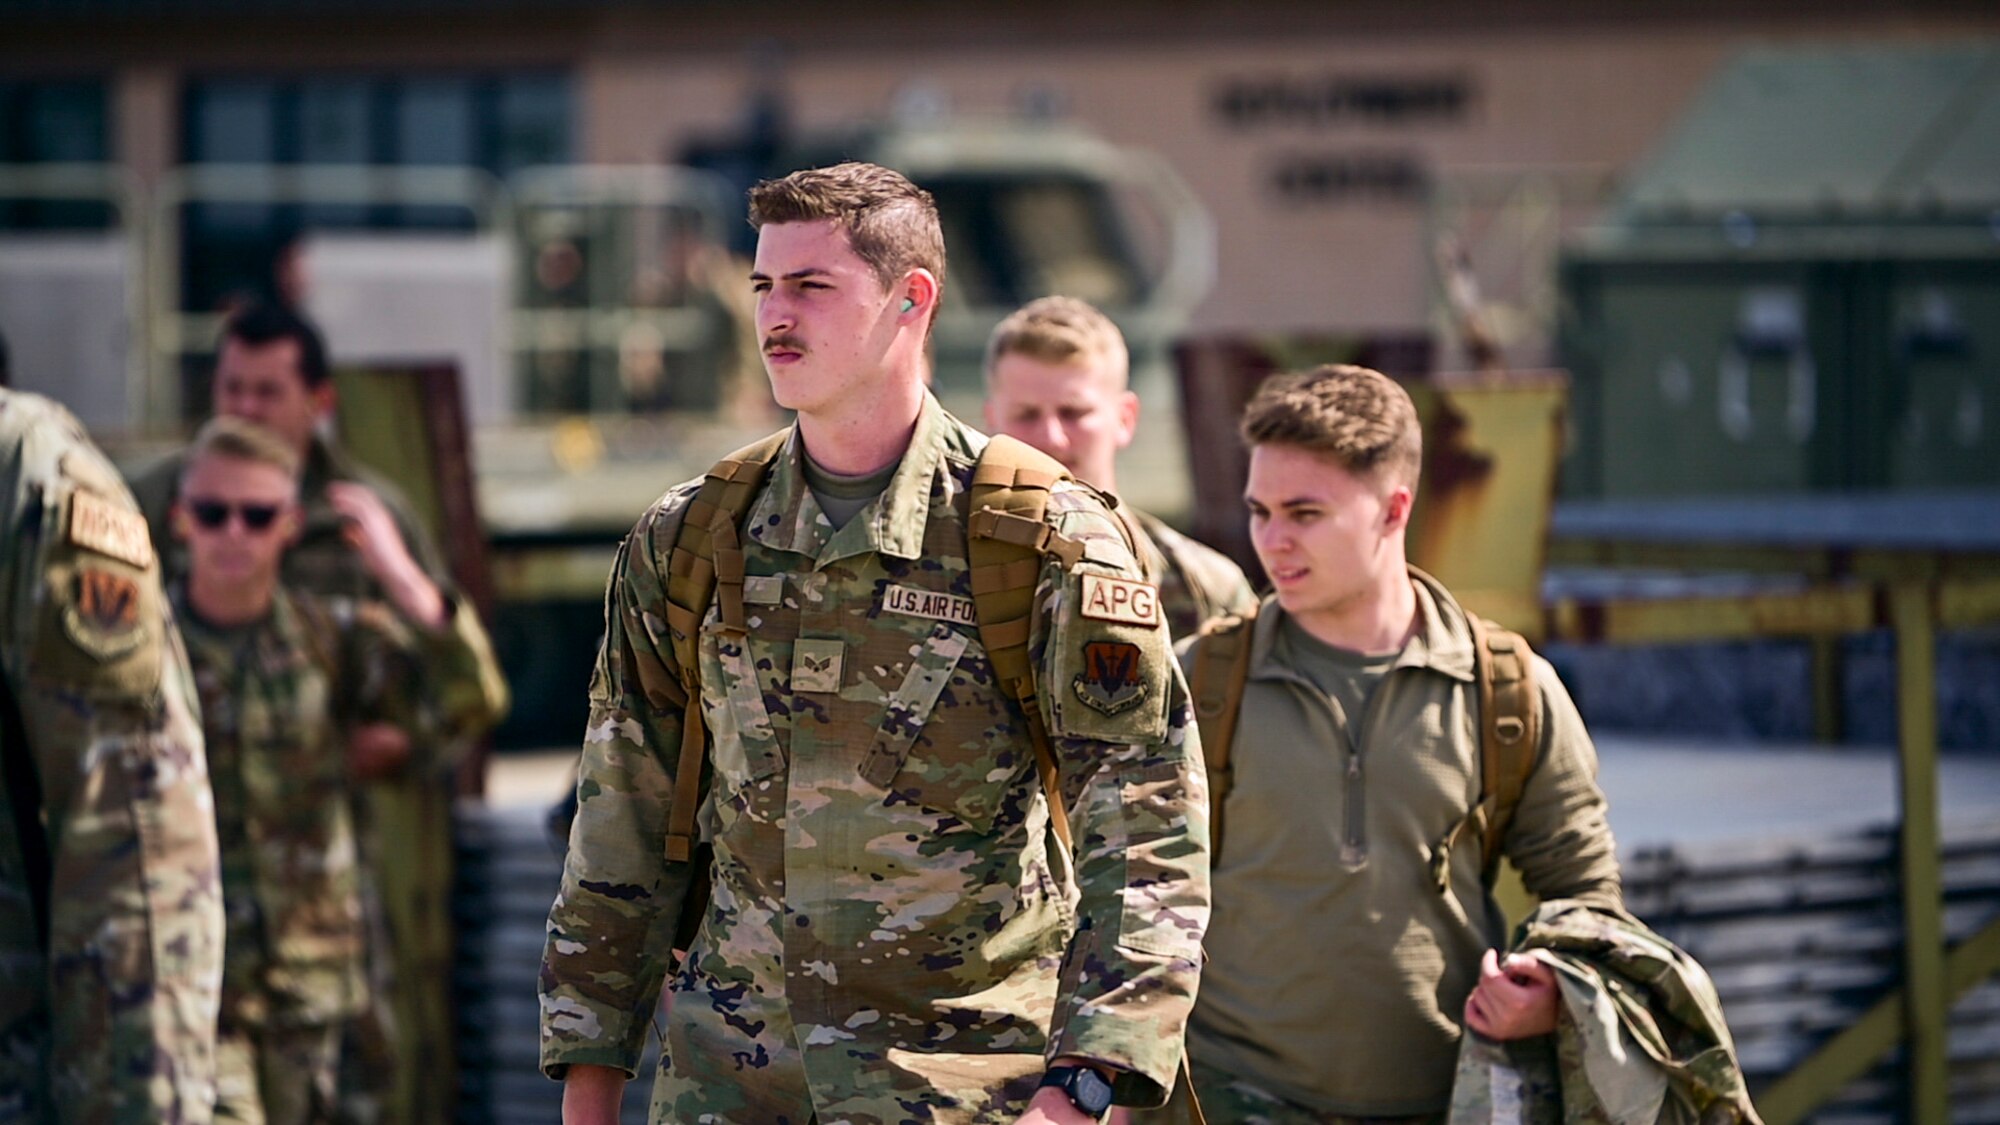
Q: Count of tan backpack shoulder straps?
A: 4